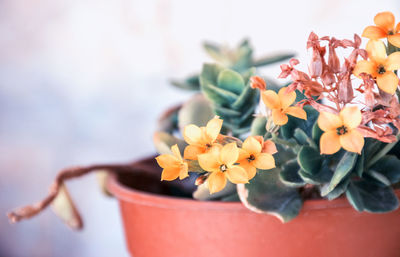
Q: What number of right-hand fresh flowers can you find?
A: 4